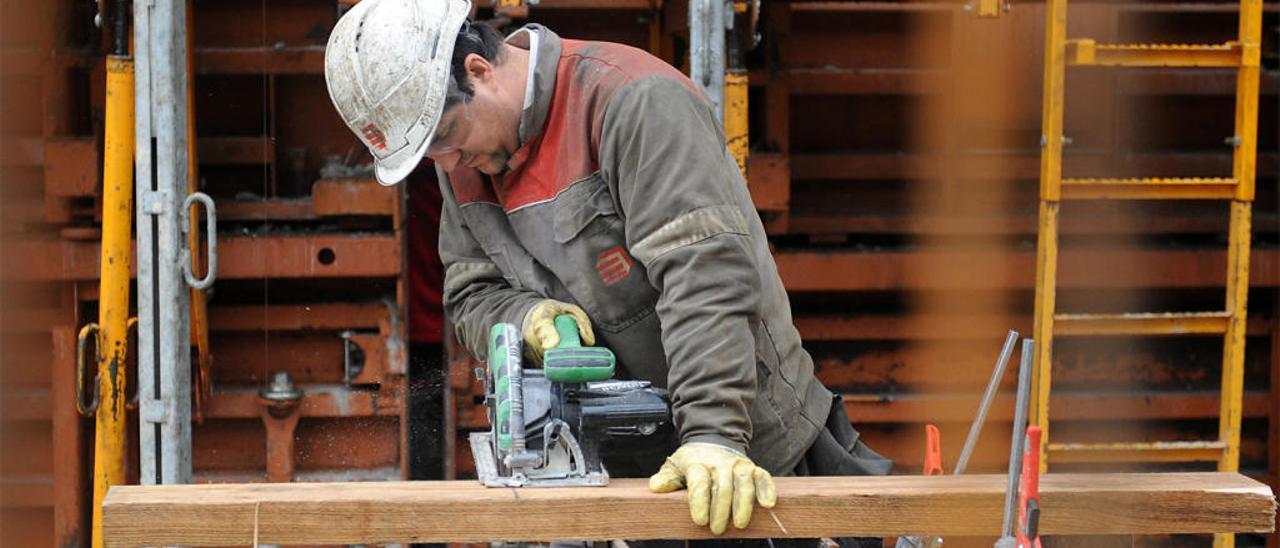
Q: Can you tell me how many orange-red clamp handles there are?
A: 2